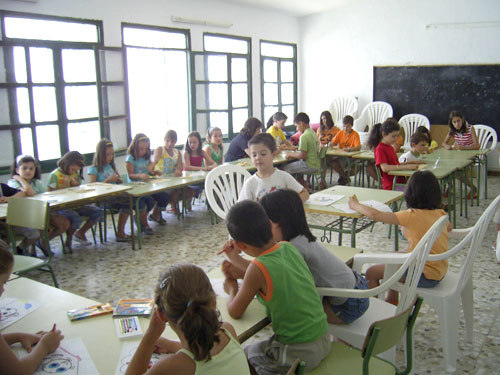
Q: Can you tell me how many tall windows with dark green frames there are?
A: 4